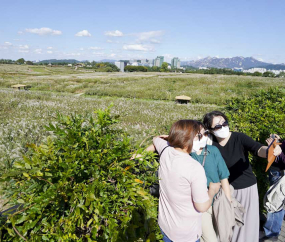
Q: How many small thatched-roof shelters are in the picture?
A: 2